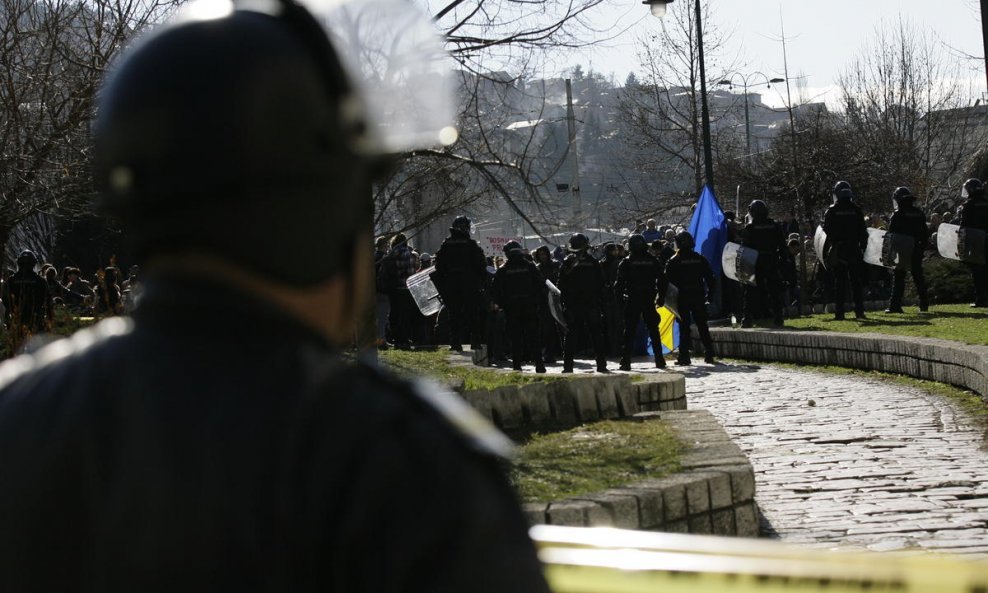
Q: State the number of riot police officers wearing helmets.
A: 11